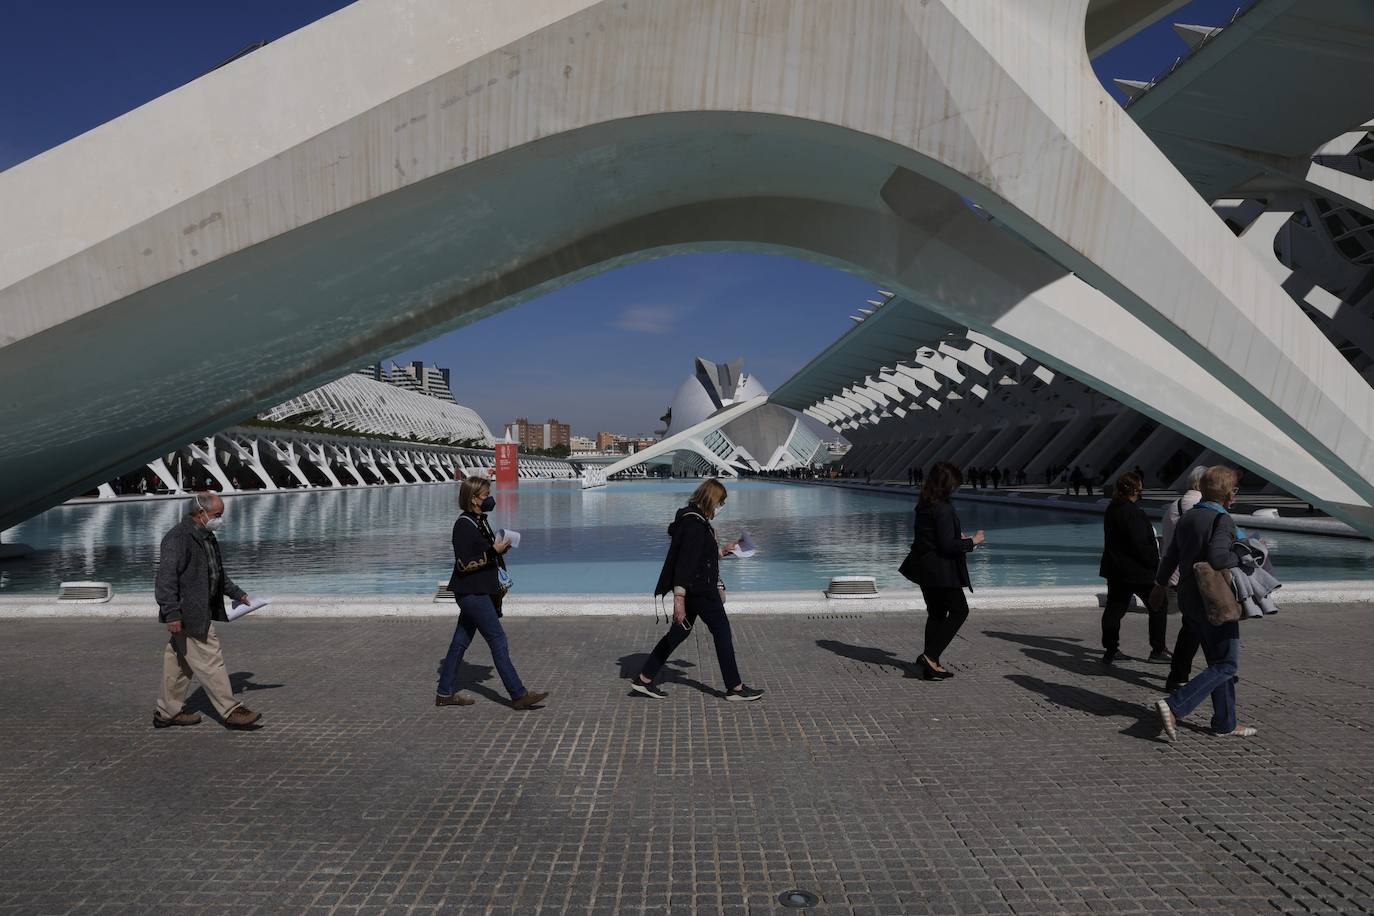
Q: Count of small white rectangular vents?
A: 3